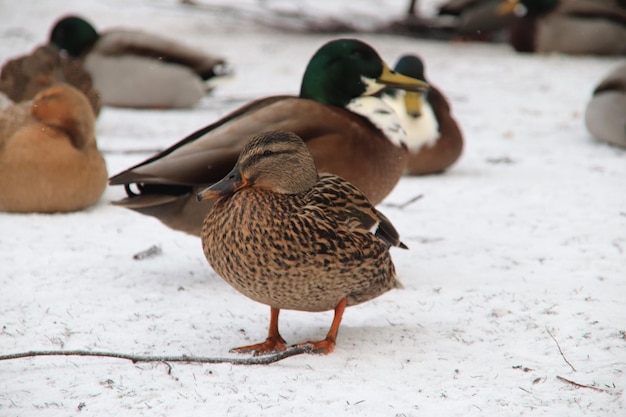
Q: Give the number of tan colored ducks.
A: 1